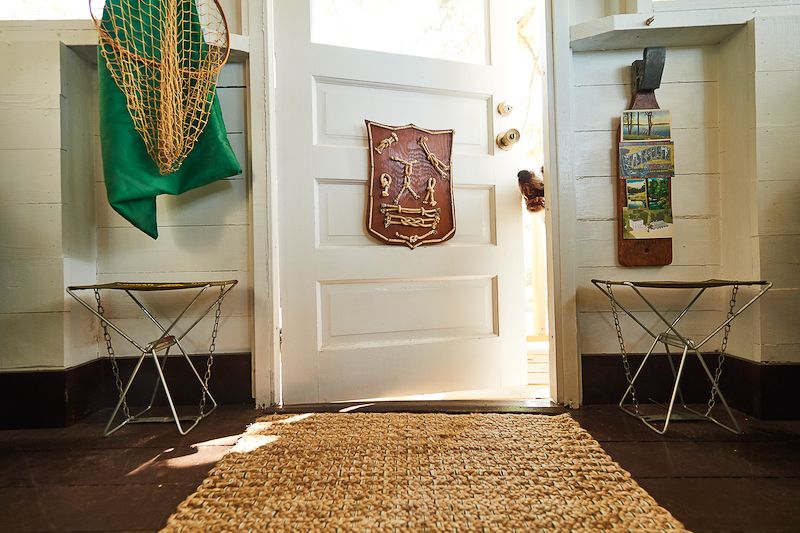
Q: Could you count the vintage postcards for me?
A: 5